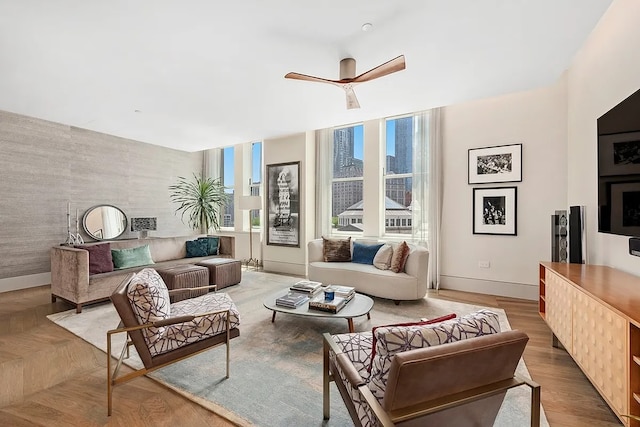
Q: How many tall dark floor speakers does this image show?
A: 2